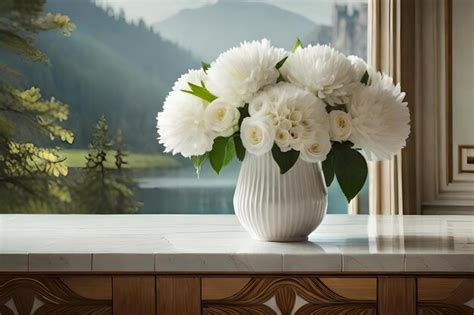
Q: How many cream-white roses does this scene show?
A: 4